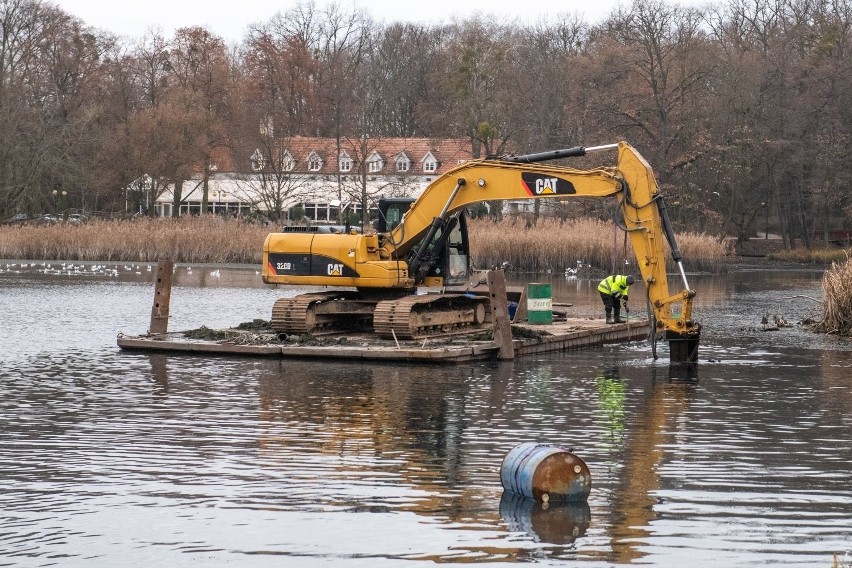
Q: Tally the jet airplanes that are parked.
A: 0